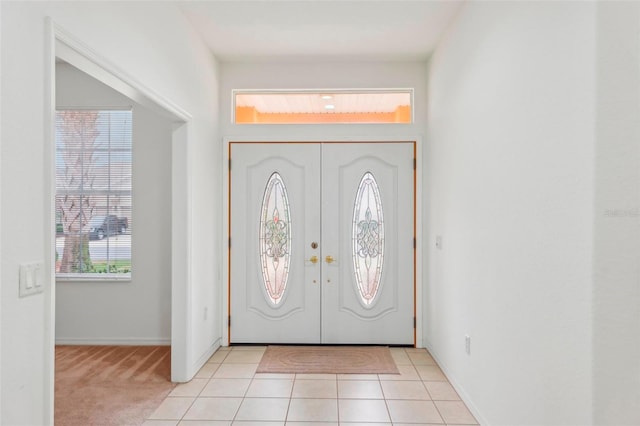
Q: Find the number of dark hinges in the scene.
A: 6